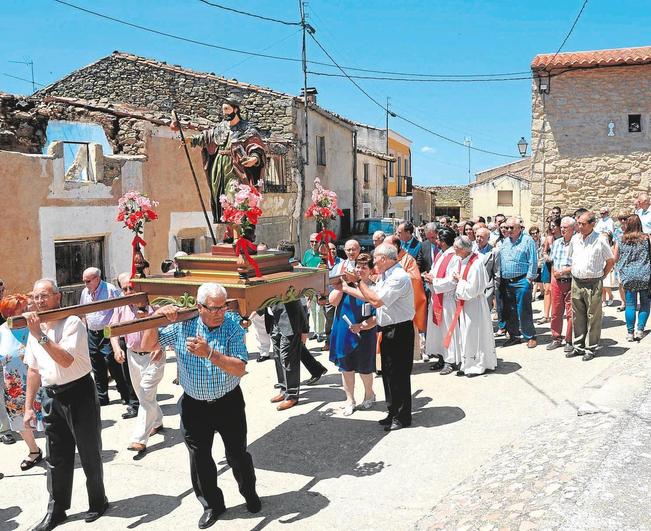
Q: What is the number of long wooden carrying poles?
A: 2